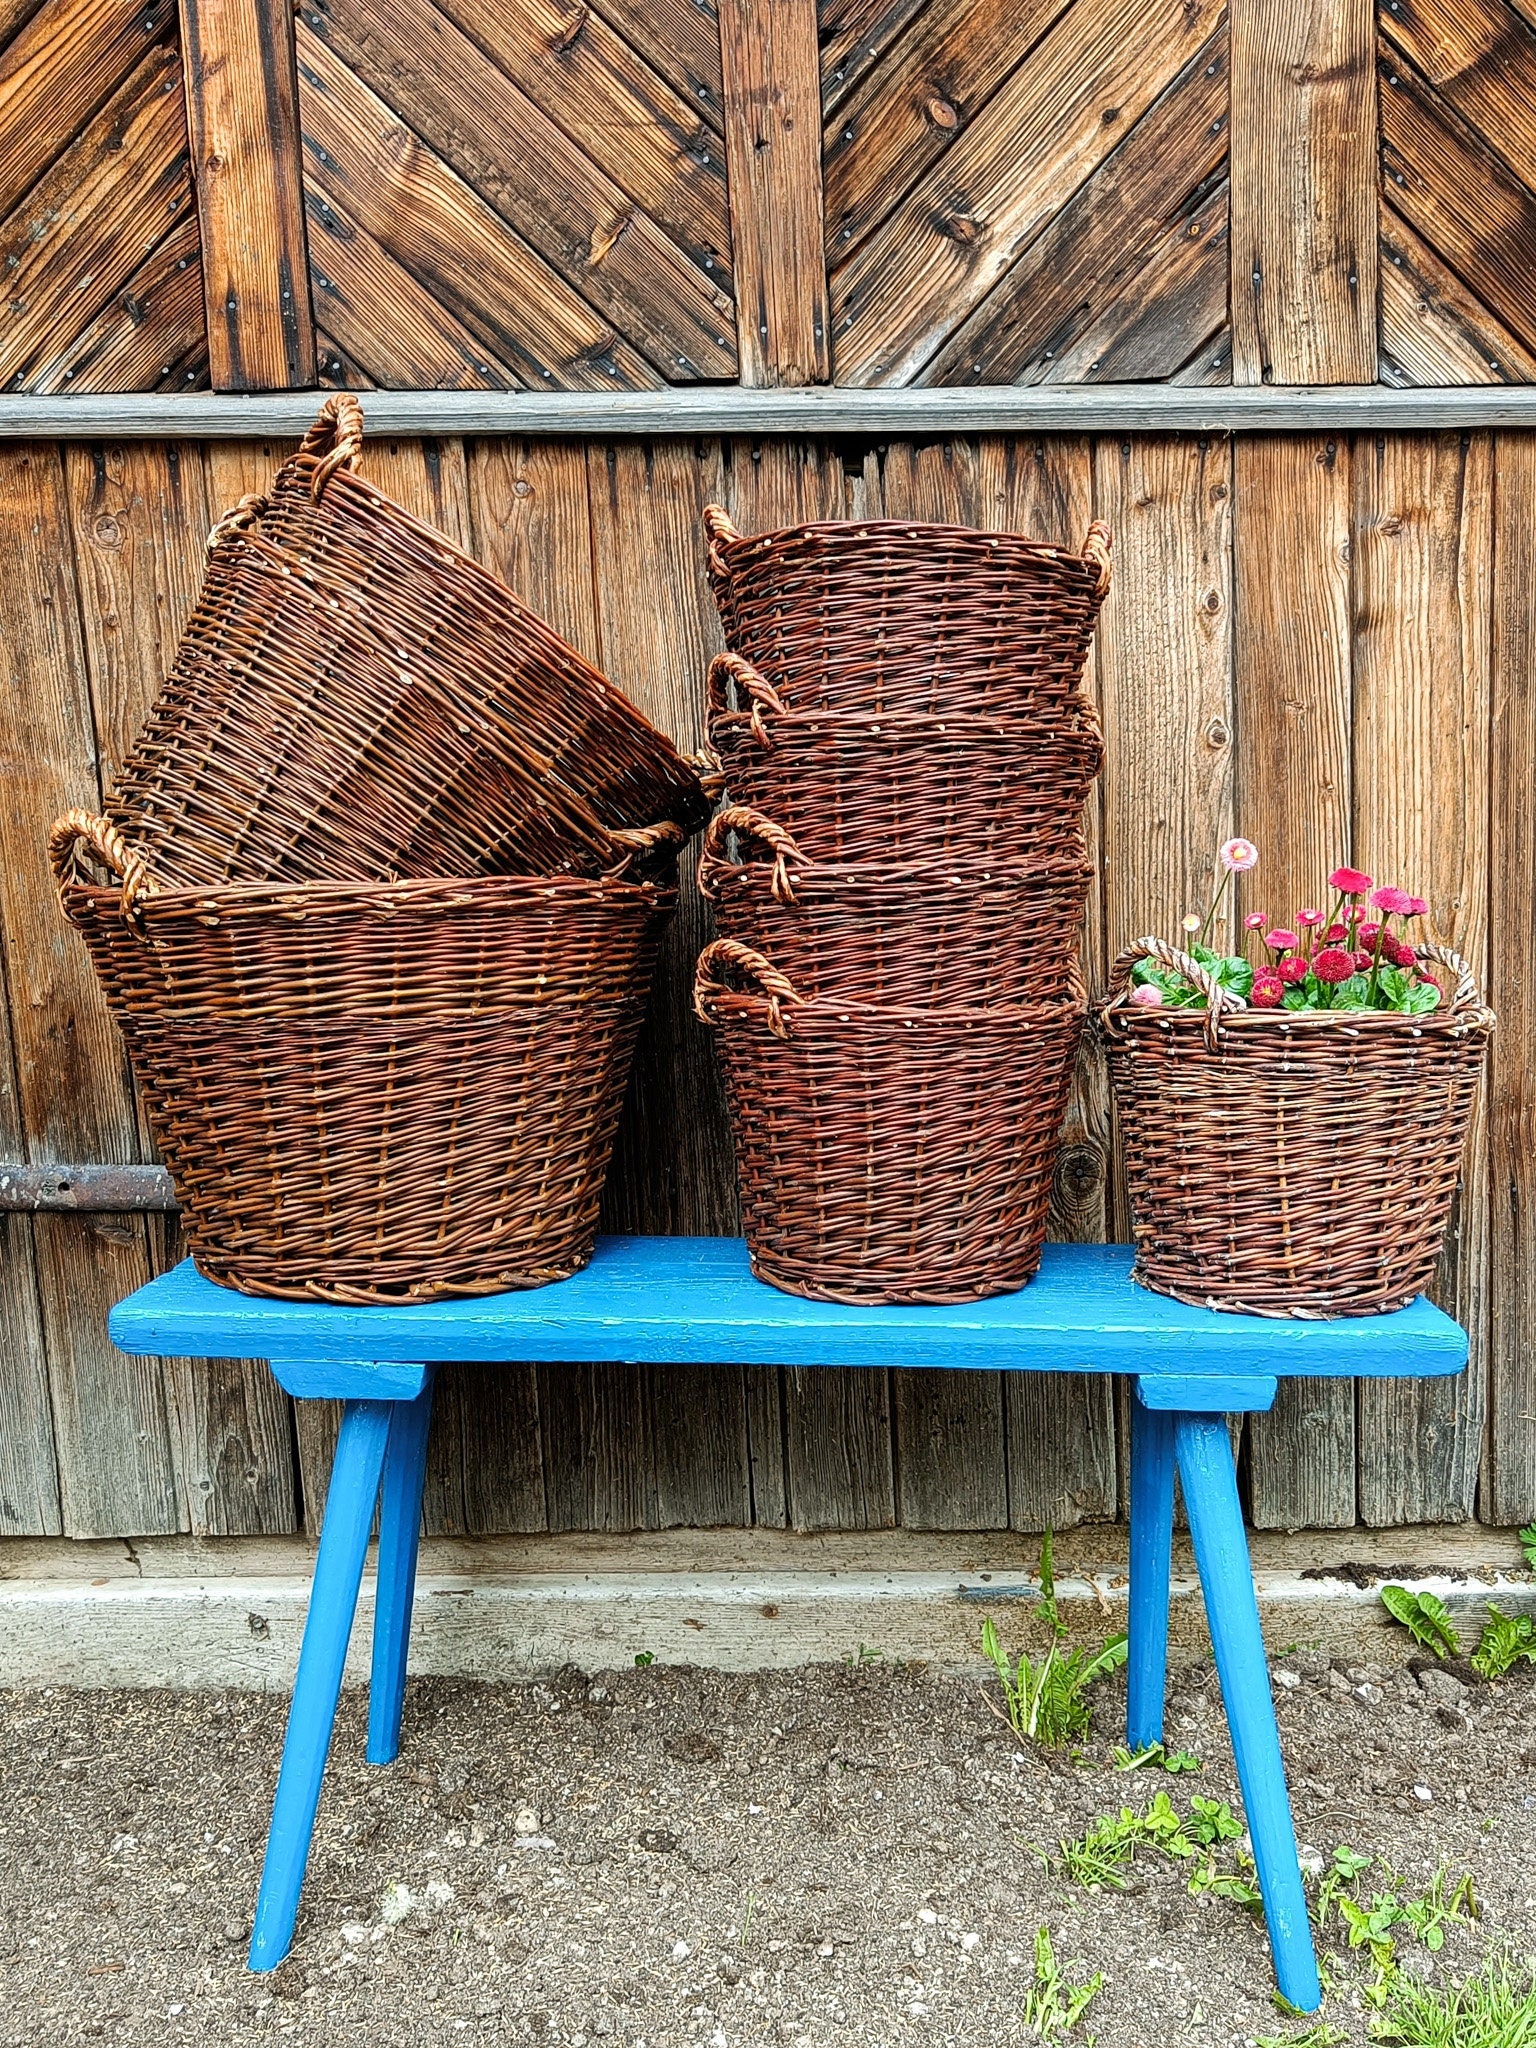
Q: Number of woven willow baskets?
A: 8